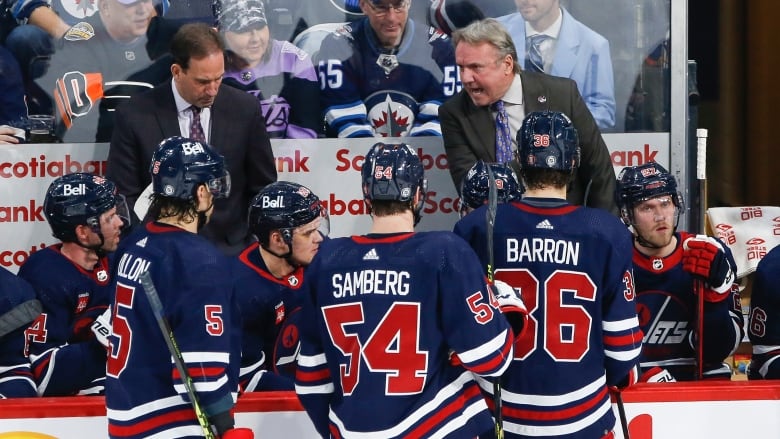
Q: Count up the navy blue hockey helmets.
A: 7